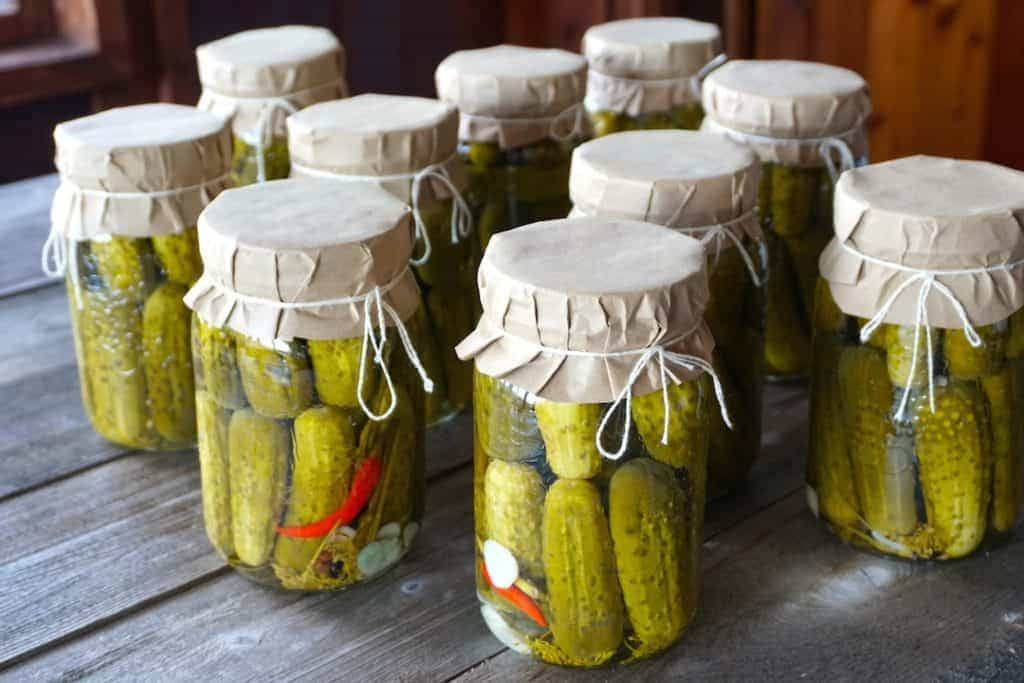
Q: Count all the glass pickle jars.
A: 10